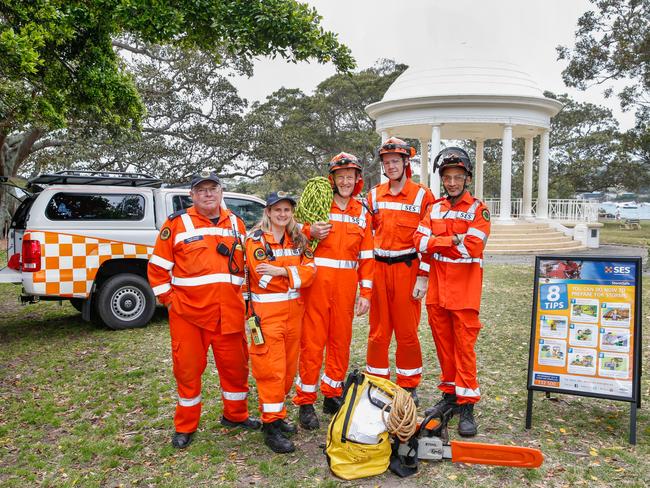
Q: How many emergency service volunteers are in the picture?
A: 5